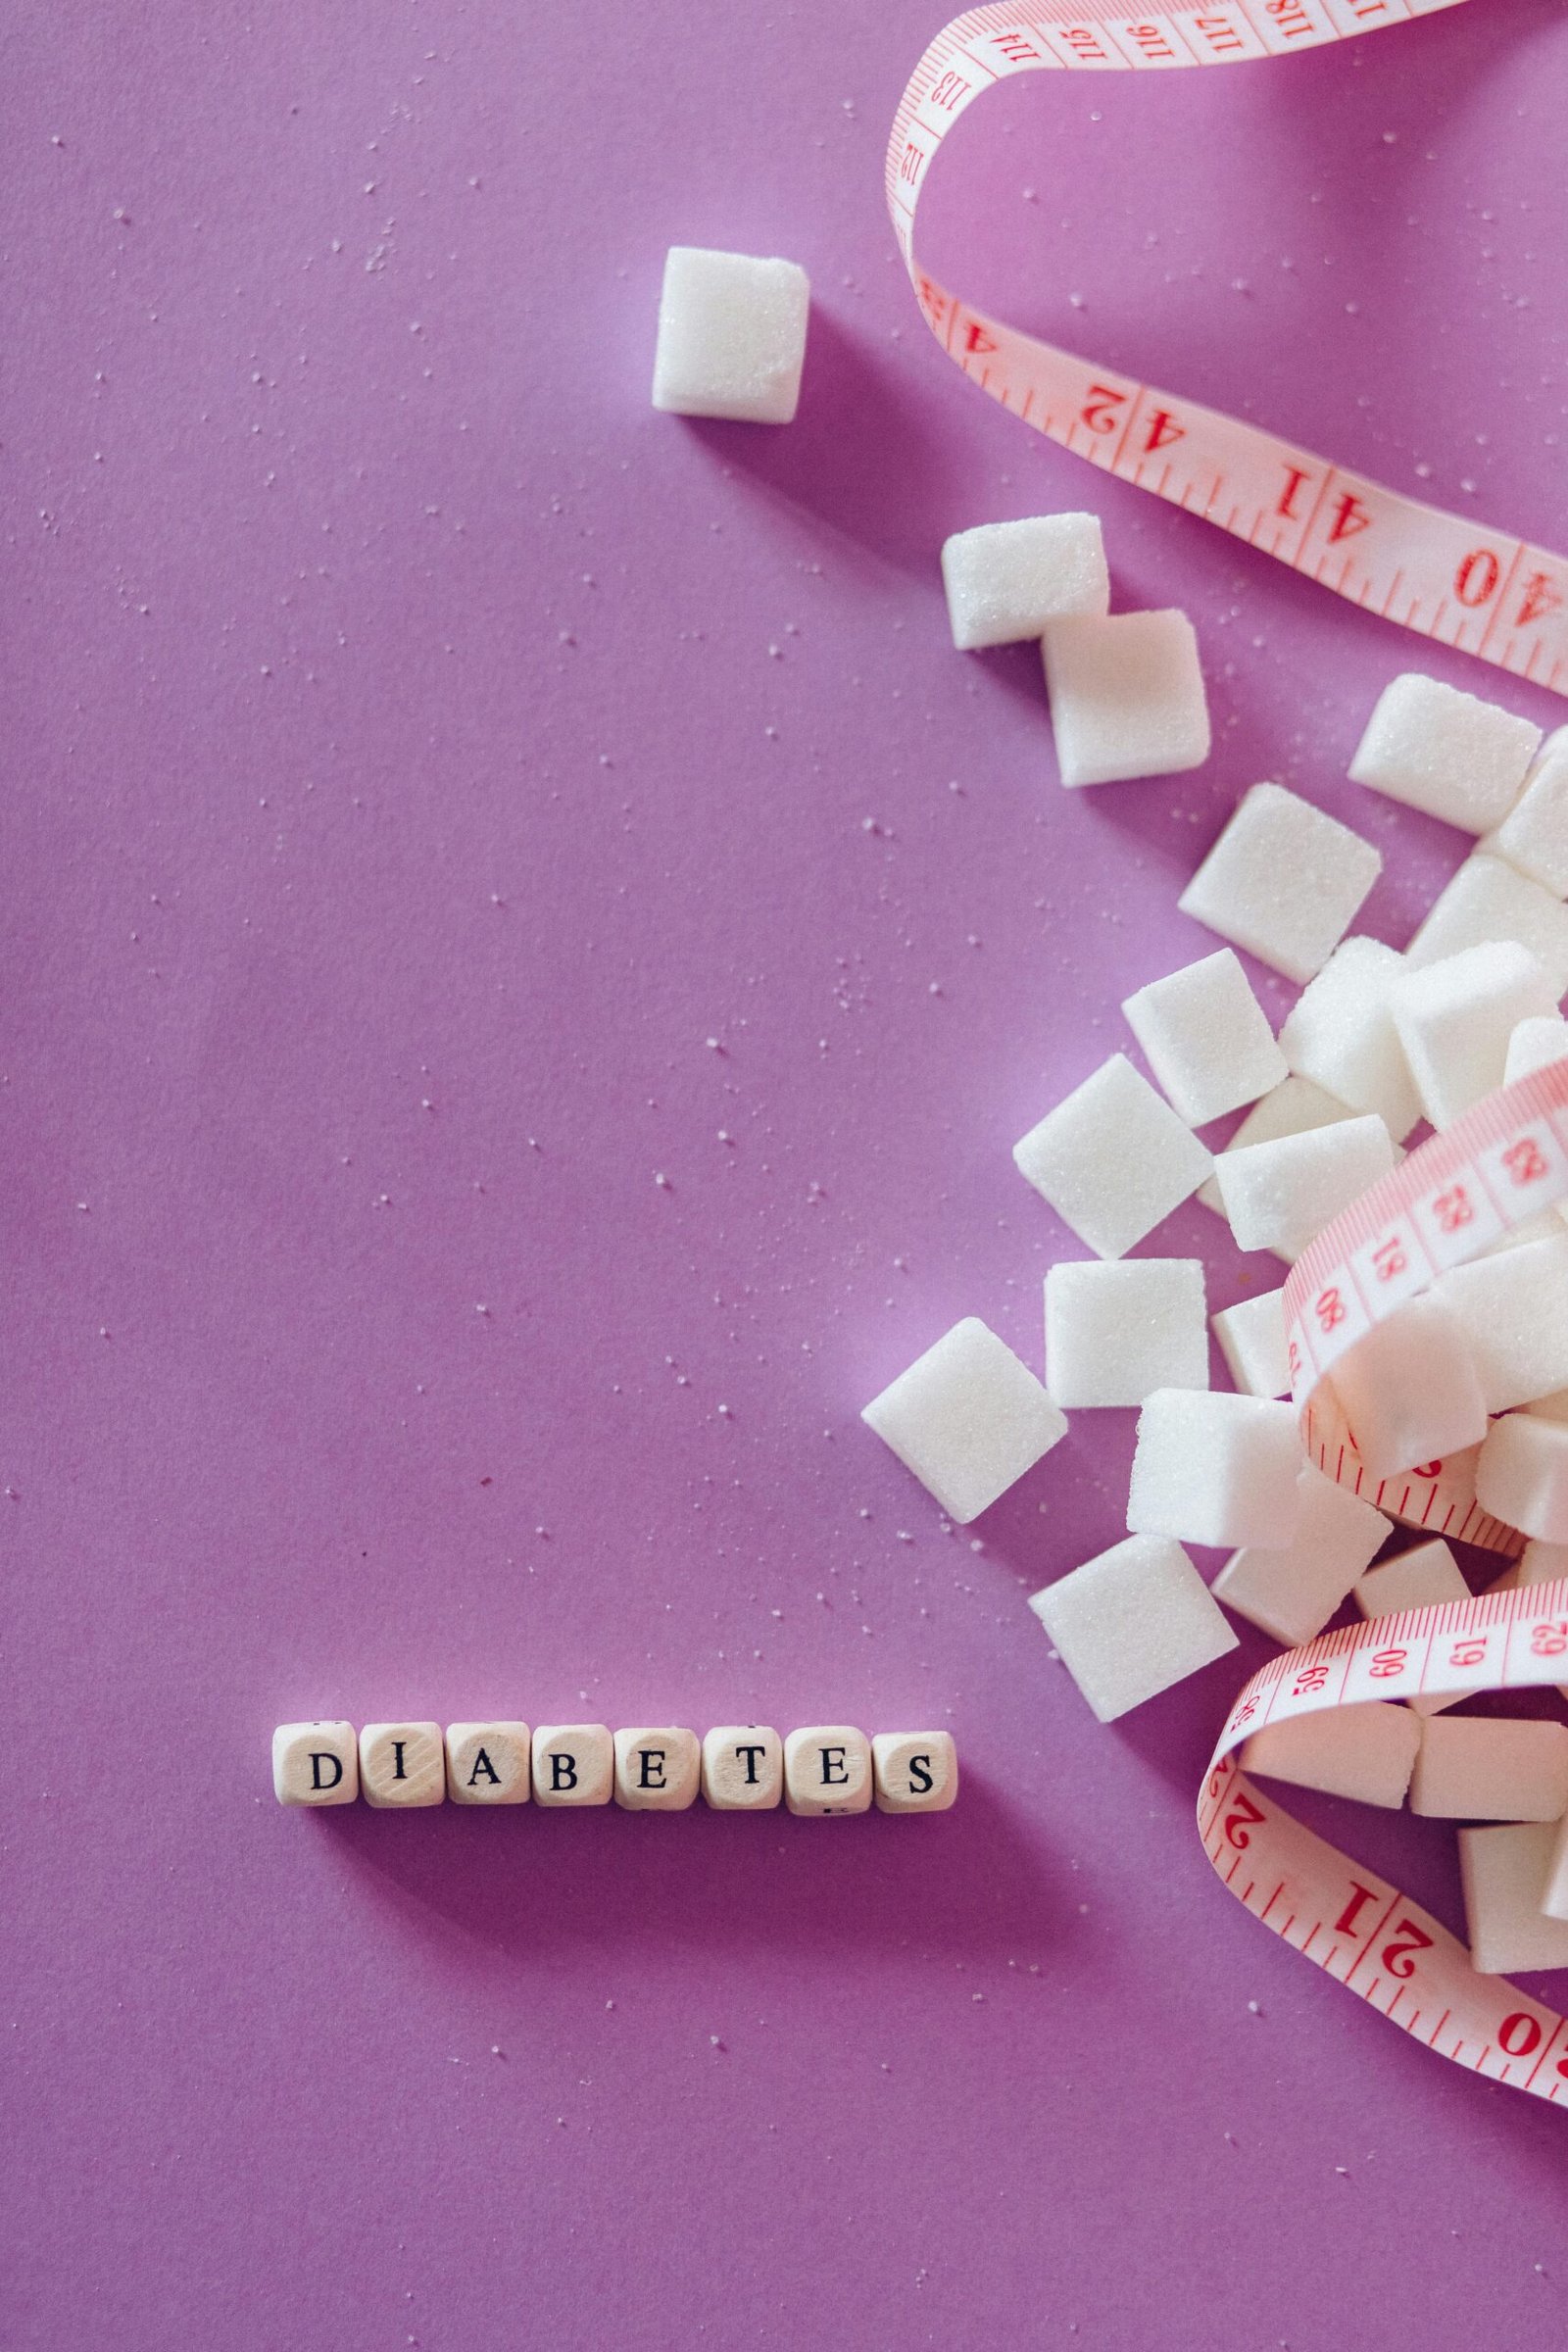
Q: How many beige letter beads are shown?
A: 8